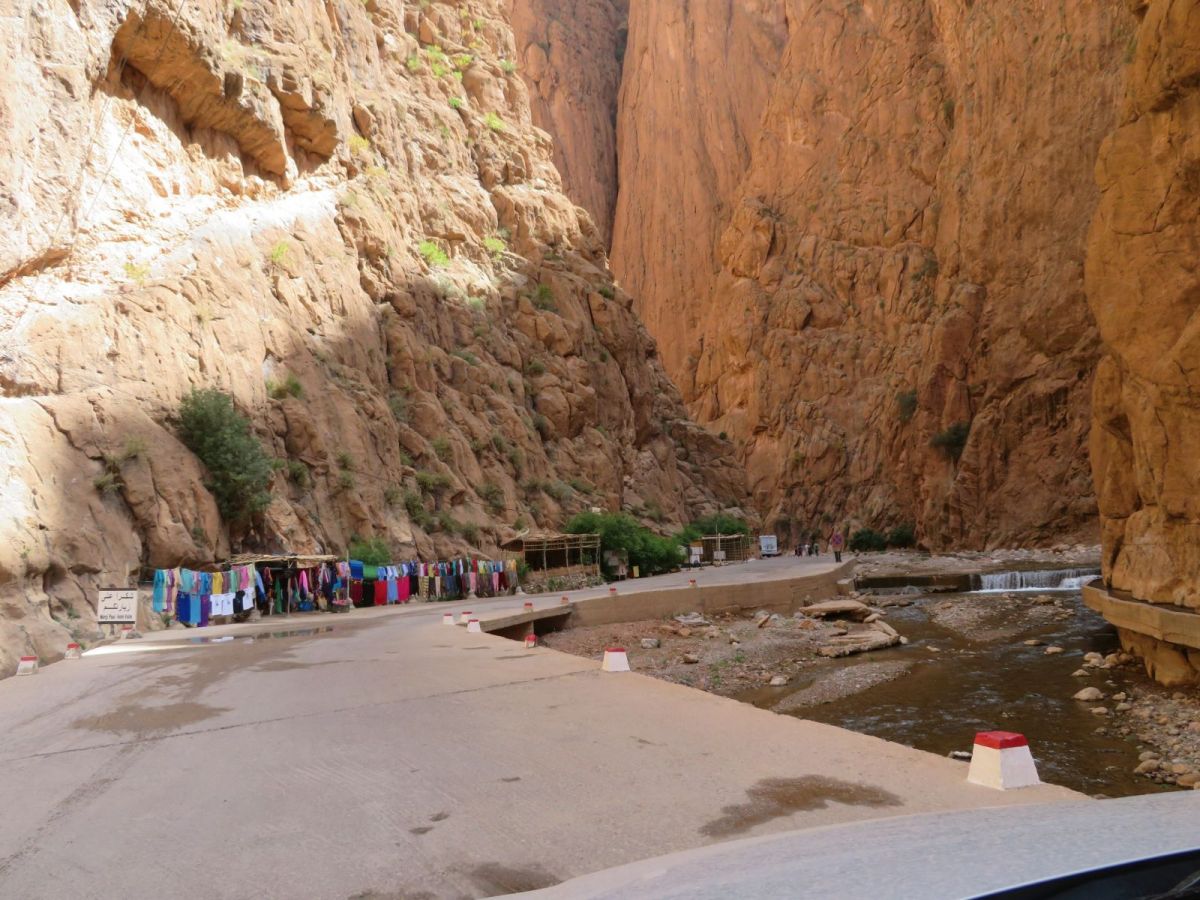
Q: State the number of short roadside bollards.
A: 13